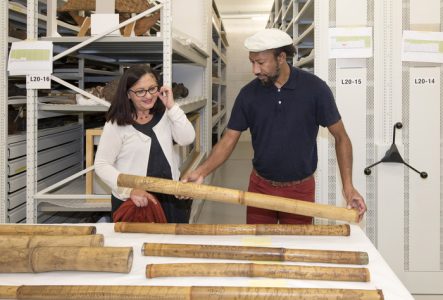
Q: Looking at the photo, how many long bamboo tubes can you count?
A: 8